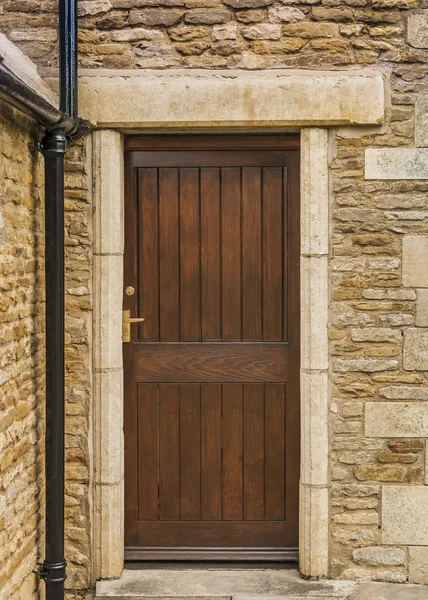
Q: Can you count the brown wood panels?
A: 14